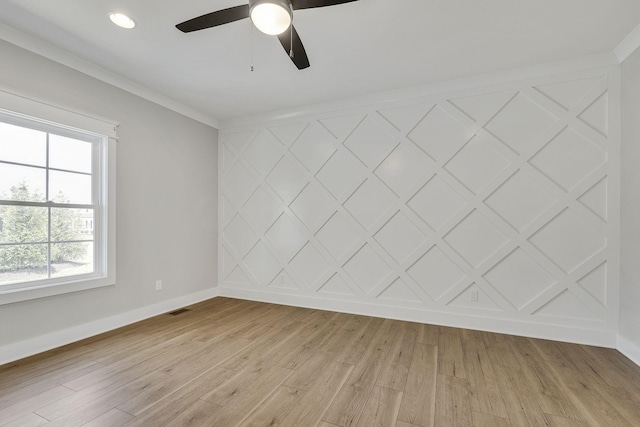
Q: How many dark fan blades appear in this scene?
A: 3